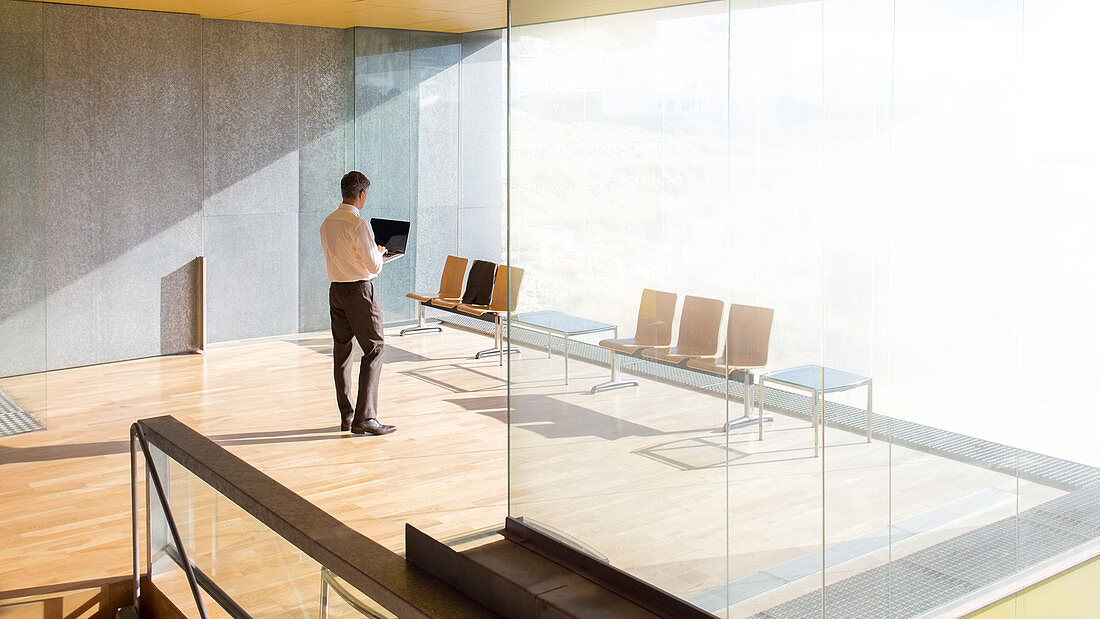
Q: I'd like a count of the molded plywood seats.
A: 6